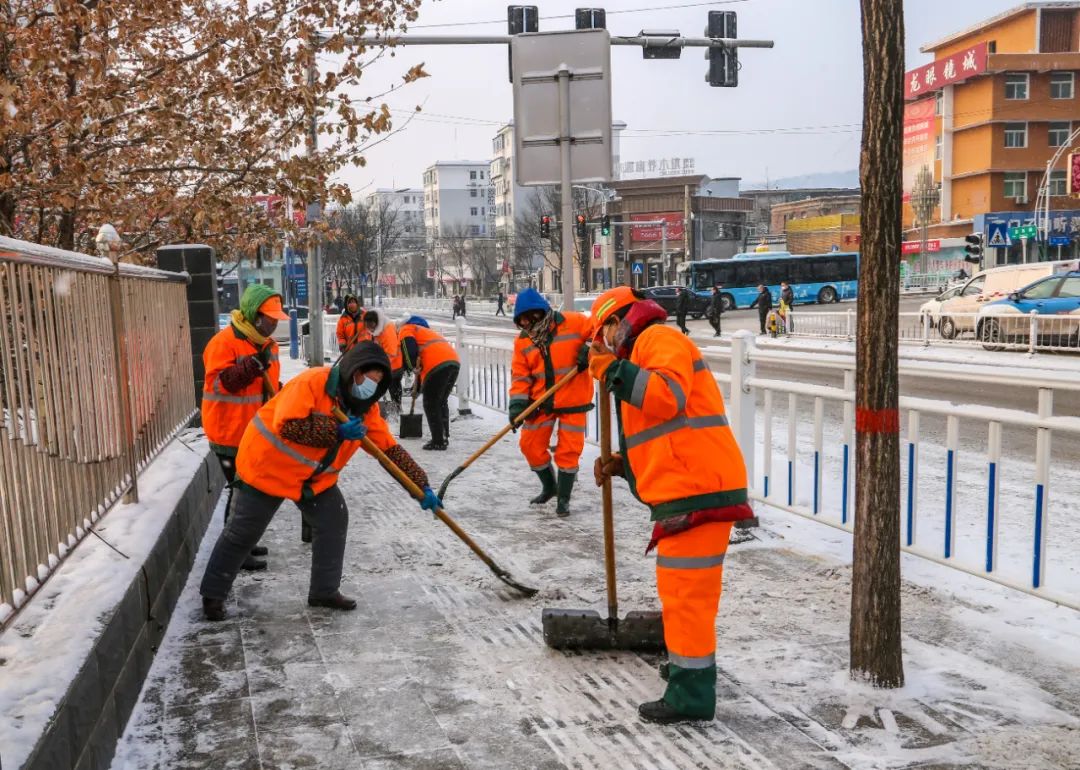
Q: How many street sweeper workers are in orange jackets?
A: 7